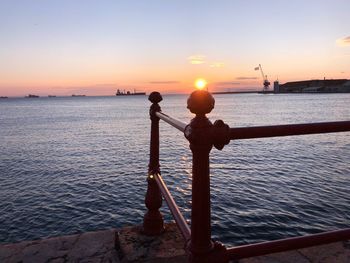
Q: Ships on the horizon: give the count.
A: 5